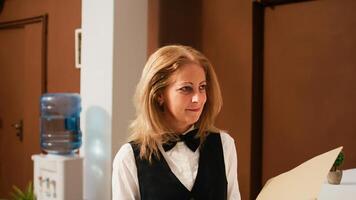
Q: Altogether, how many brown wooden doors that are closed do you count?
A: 2